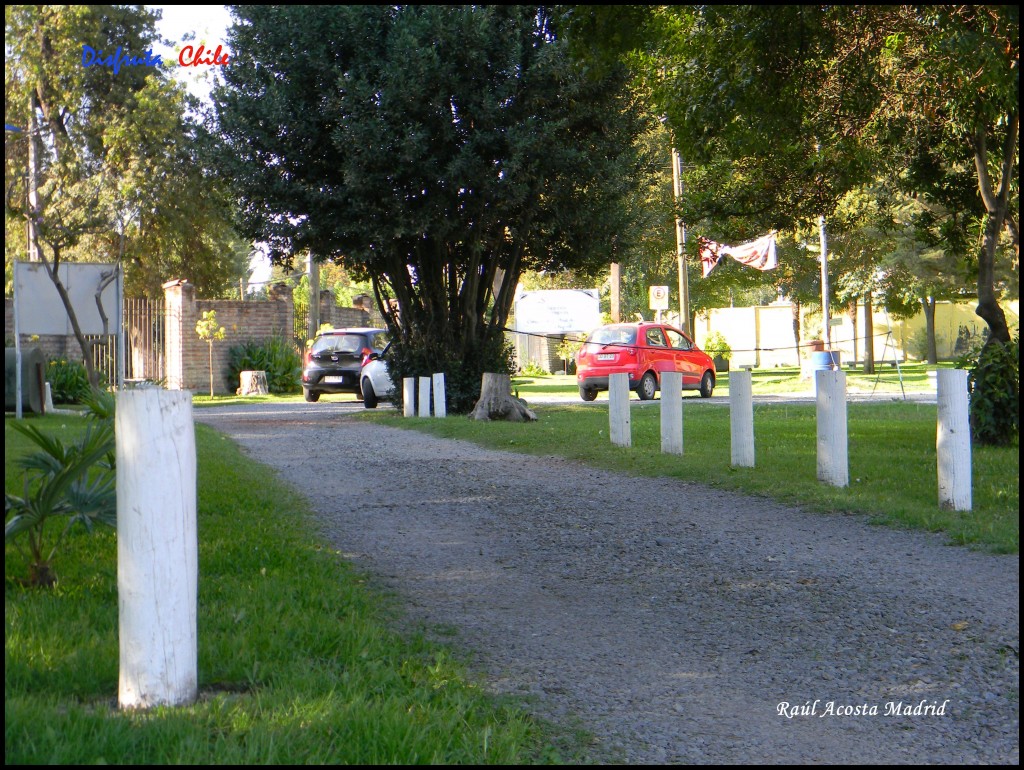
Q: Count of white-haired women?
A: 0